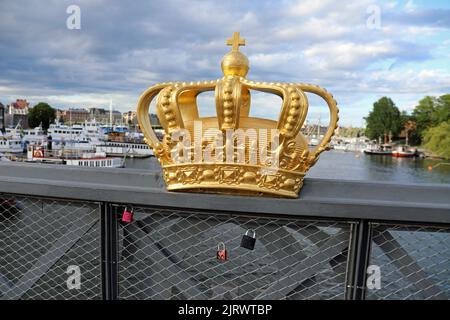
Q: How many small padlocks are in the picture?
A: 3